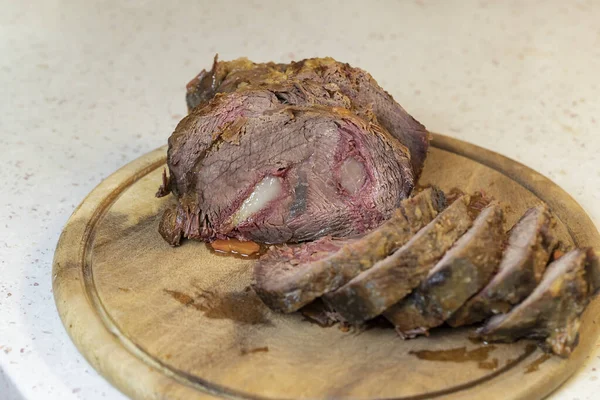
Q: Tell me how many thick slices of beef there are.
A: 5